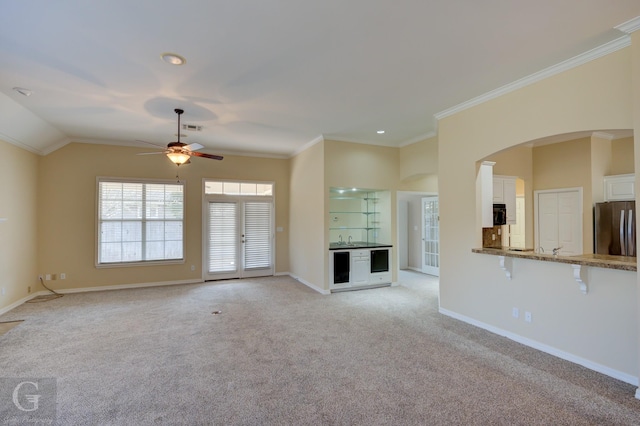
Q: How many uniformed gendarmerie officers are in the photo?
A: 0